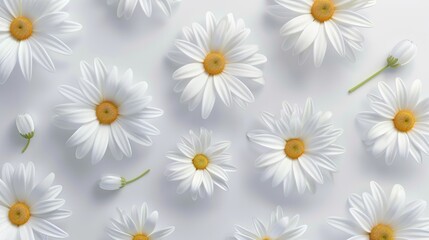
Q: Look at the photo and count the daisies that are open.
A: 12